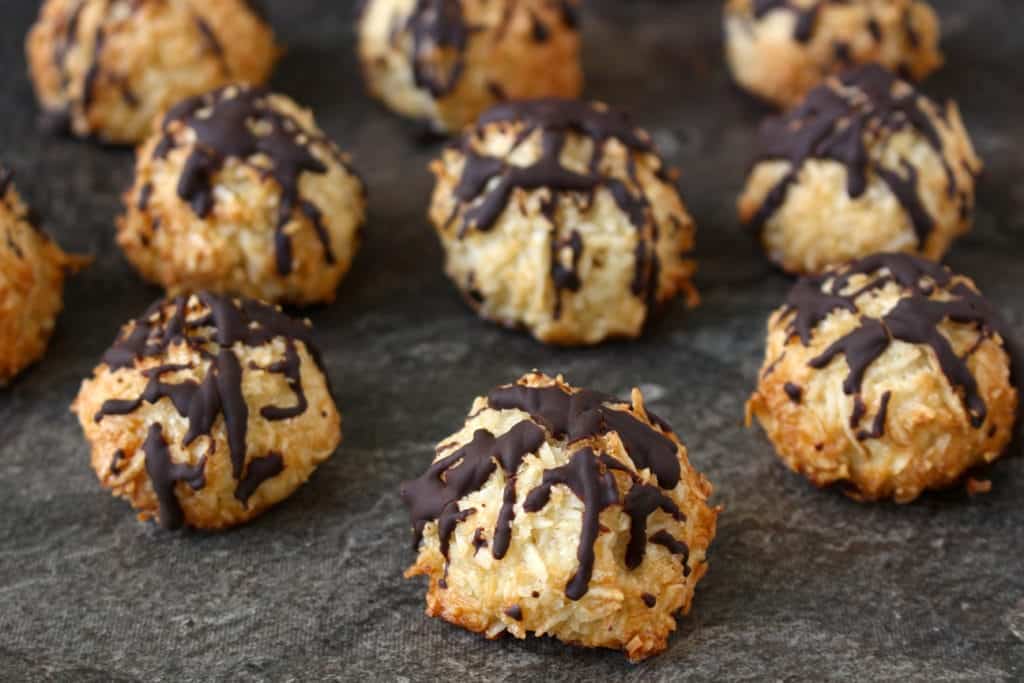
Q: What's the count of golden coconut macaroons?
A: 10